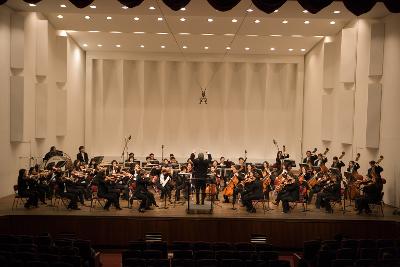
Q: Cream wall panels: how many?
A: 12